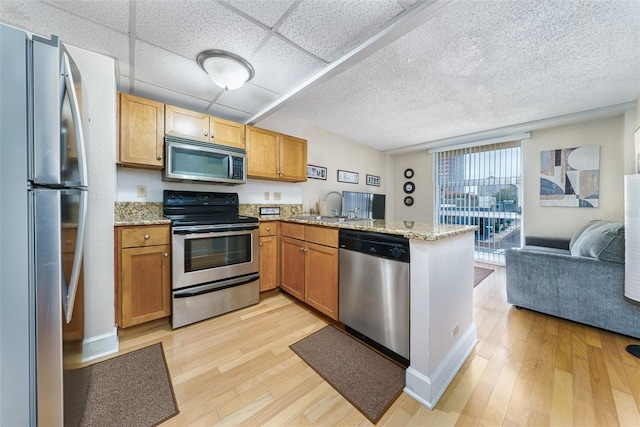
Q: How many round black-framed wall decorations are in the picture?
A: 3